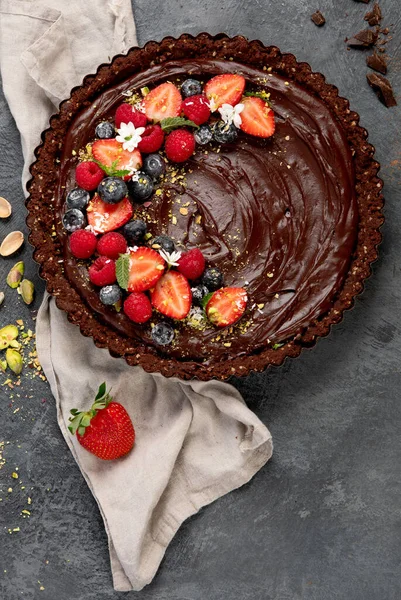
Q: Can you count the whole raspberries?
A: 10